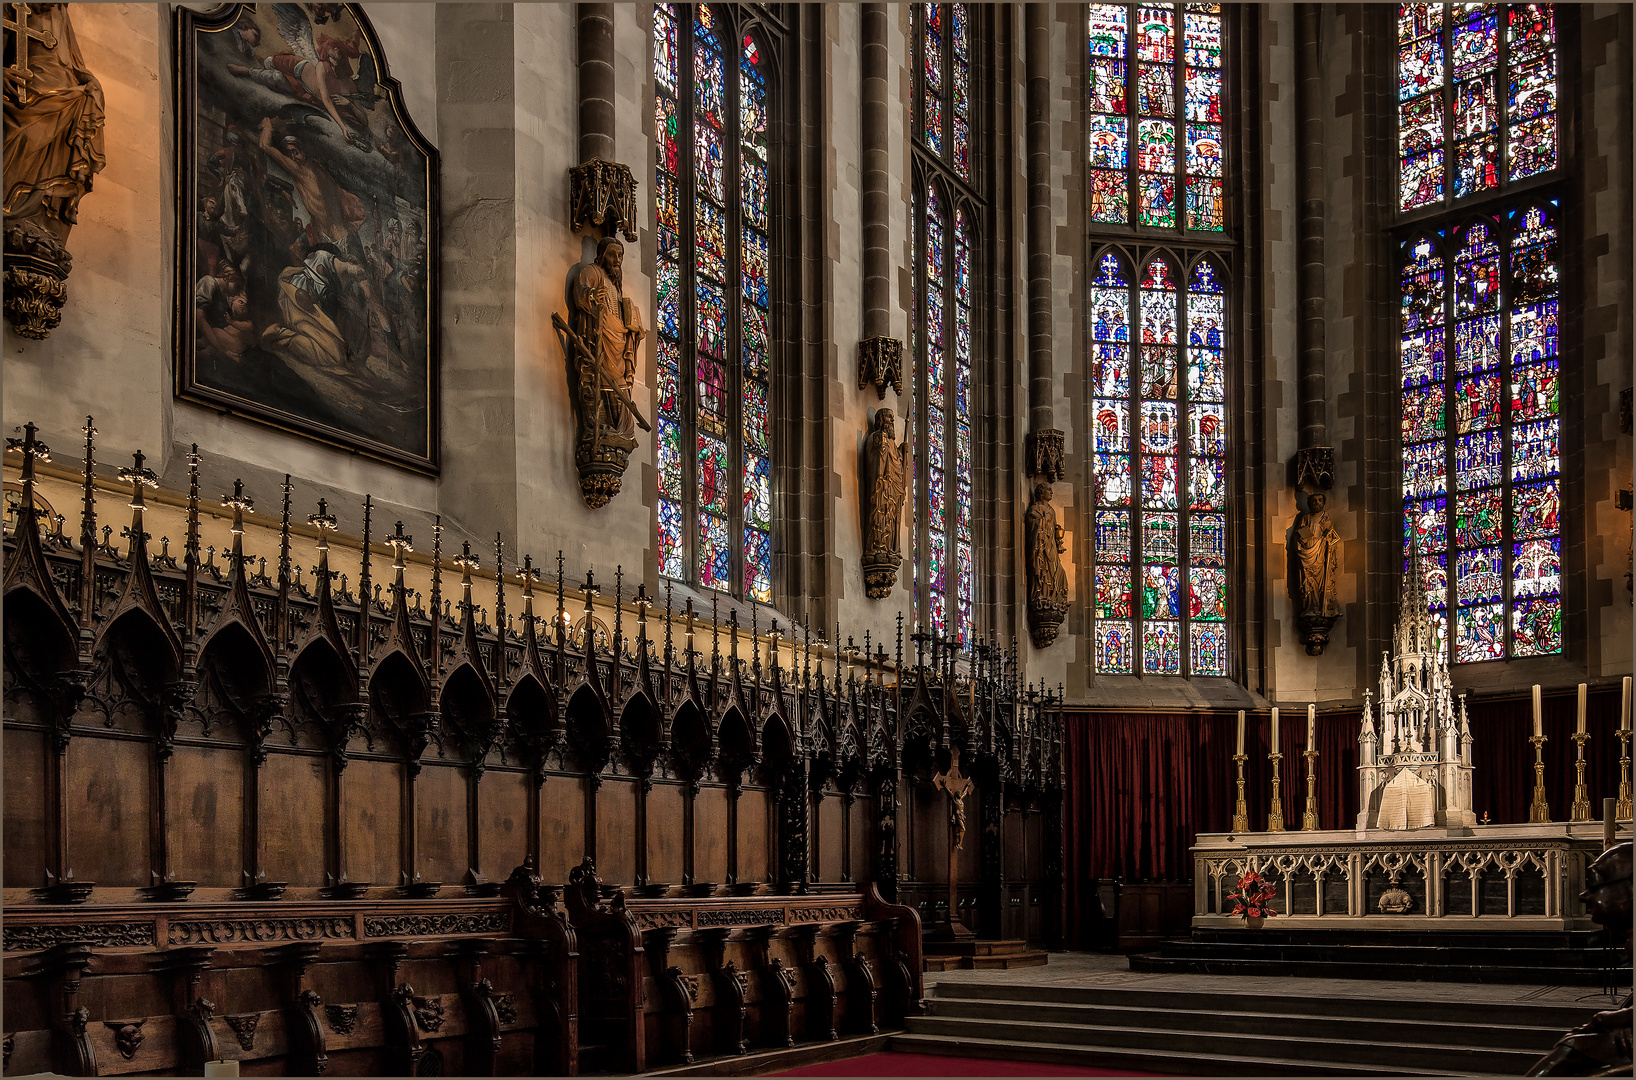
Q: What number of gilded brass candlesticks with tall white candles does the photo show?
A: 6